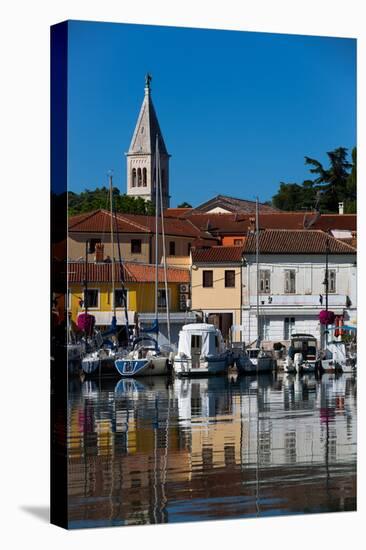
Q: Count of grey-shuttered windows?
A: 3